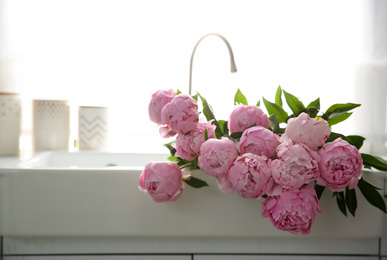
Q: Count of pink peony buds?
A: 12